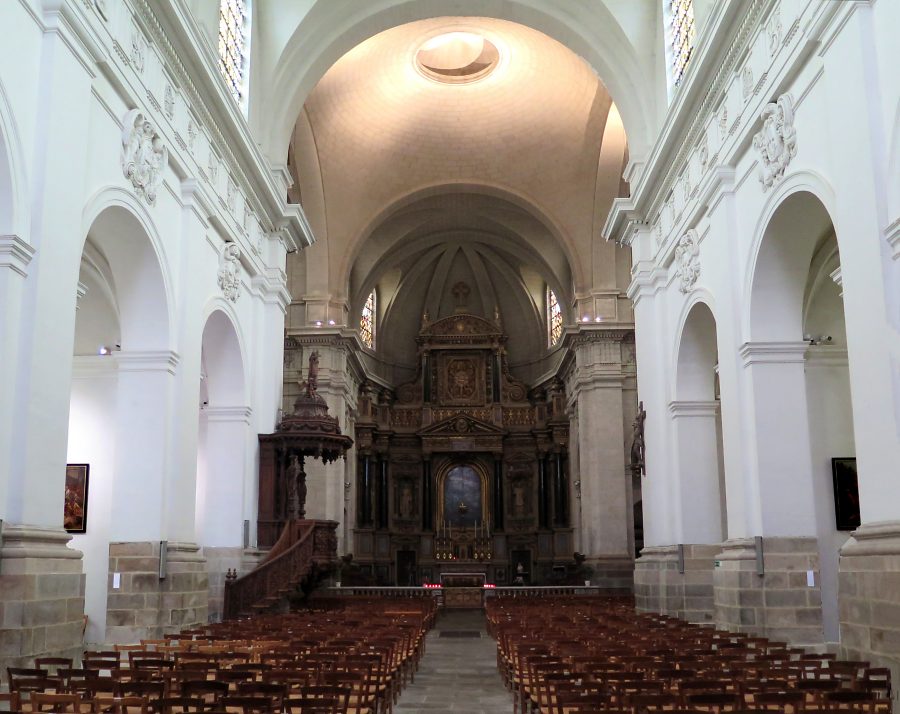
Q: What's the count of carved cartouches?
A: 4